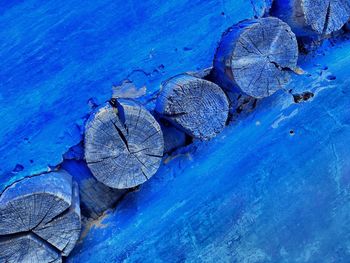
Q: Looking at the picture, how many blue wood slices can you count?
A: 5